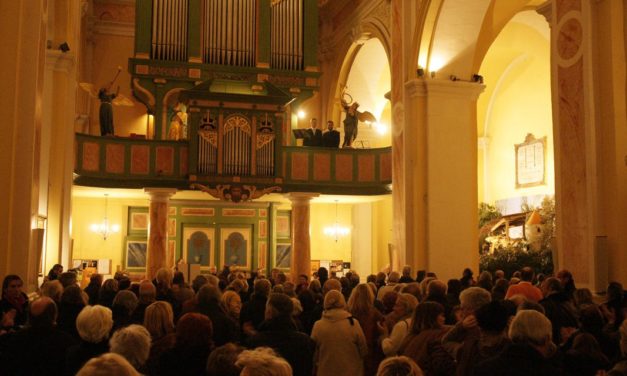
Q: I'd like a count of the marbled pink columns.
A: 2